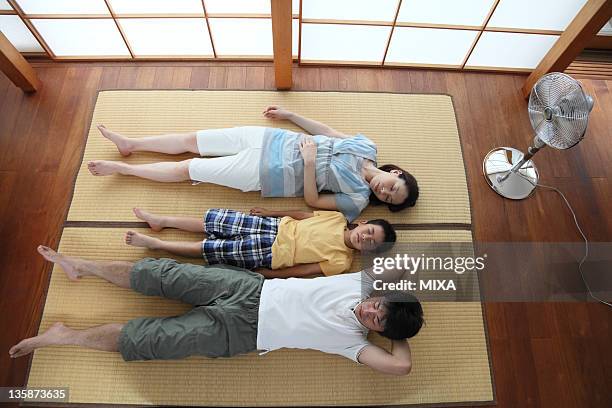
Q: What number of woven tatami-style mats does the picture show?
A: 2